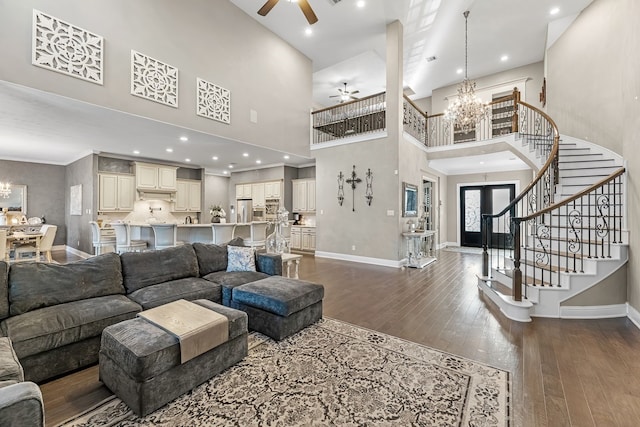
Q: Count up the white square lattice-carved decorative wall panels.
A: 3